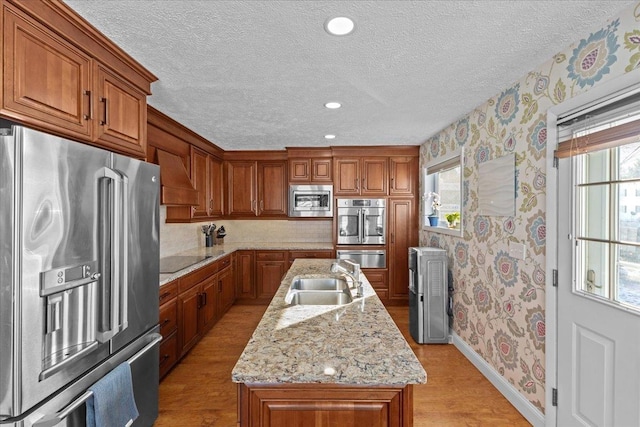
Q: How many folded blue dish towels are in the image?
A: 1